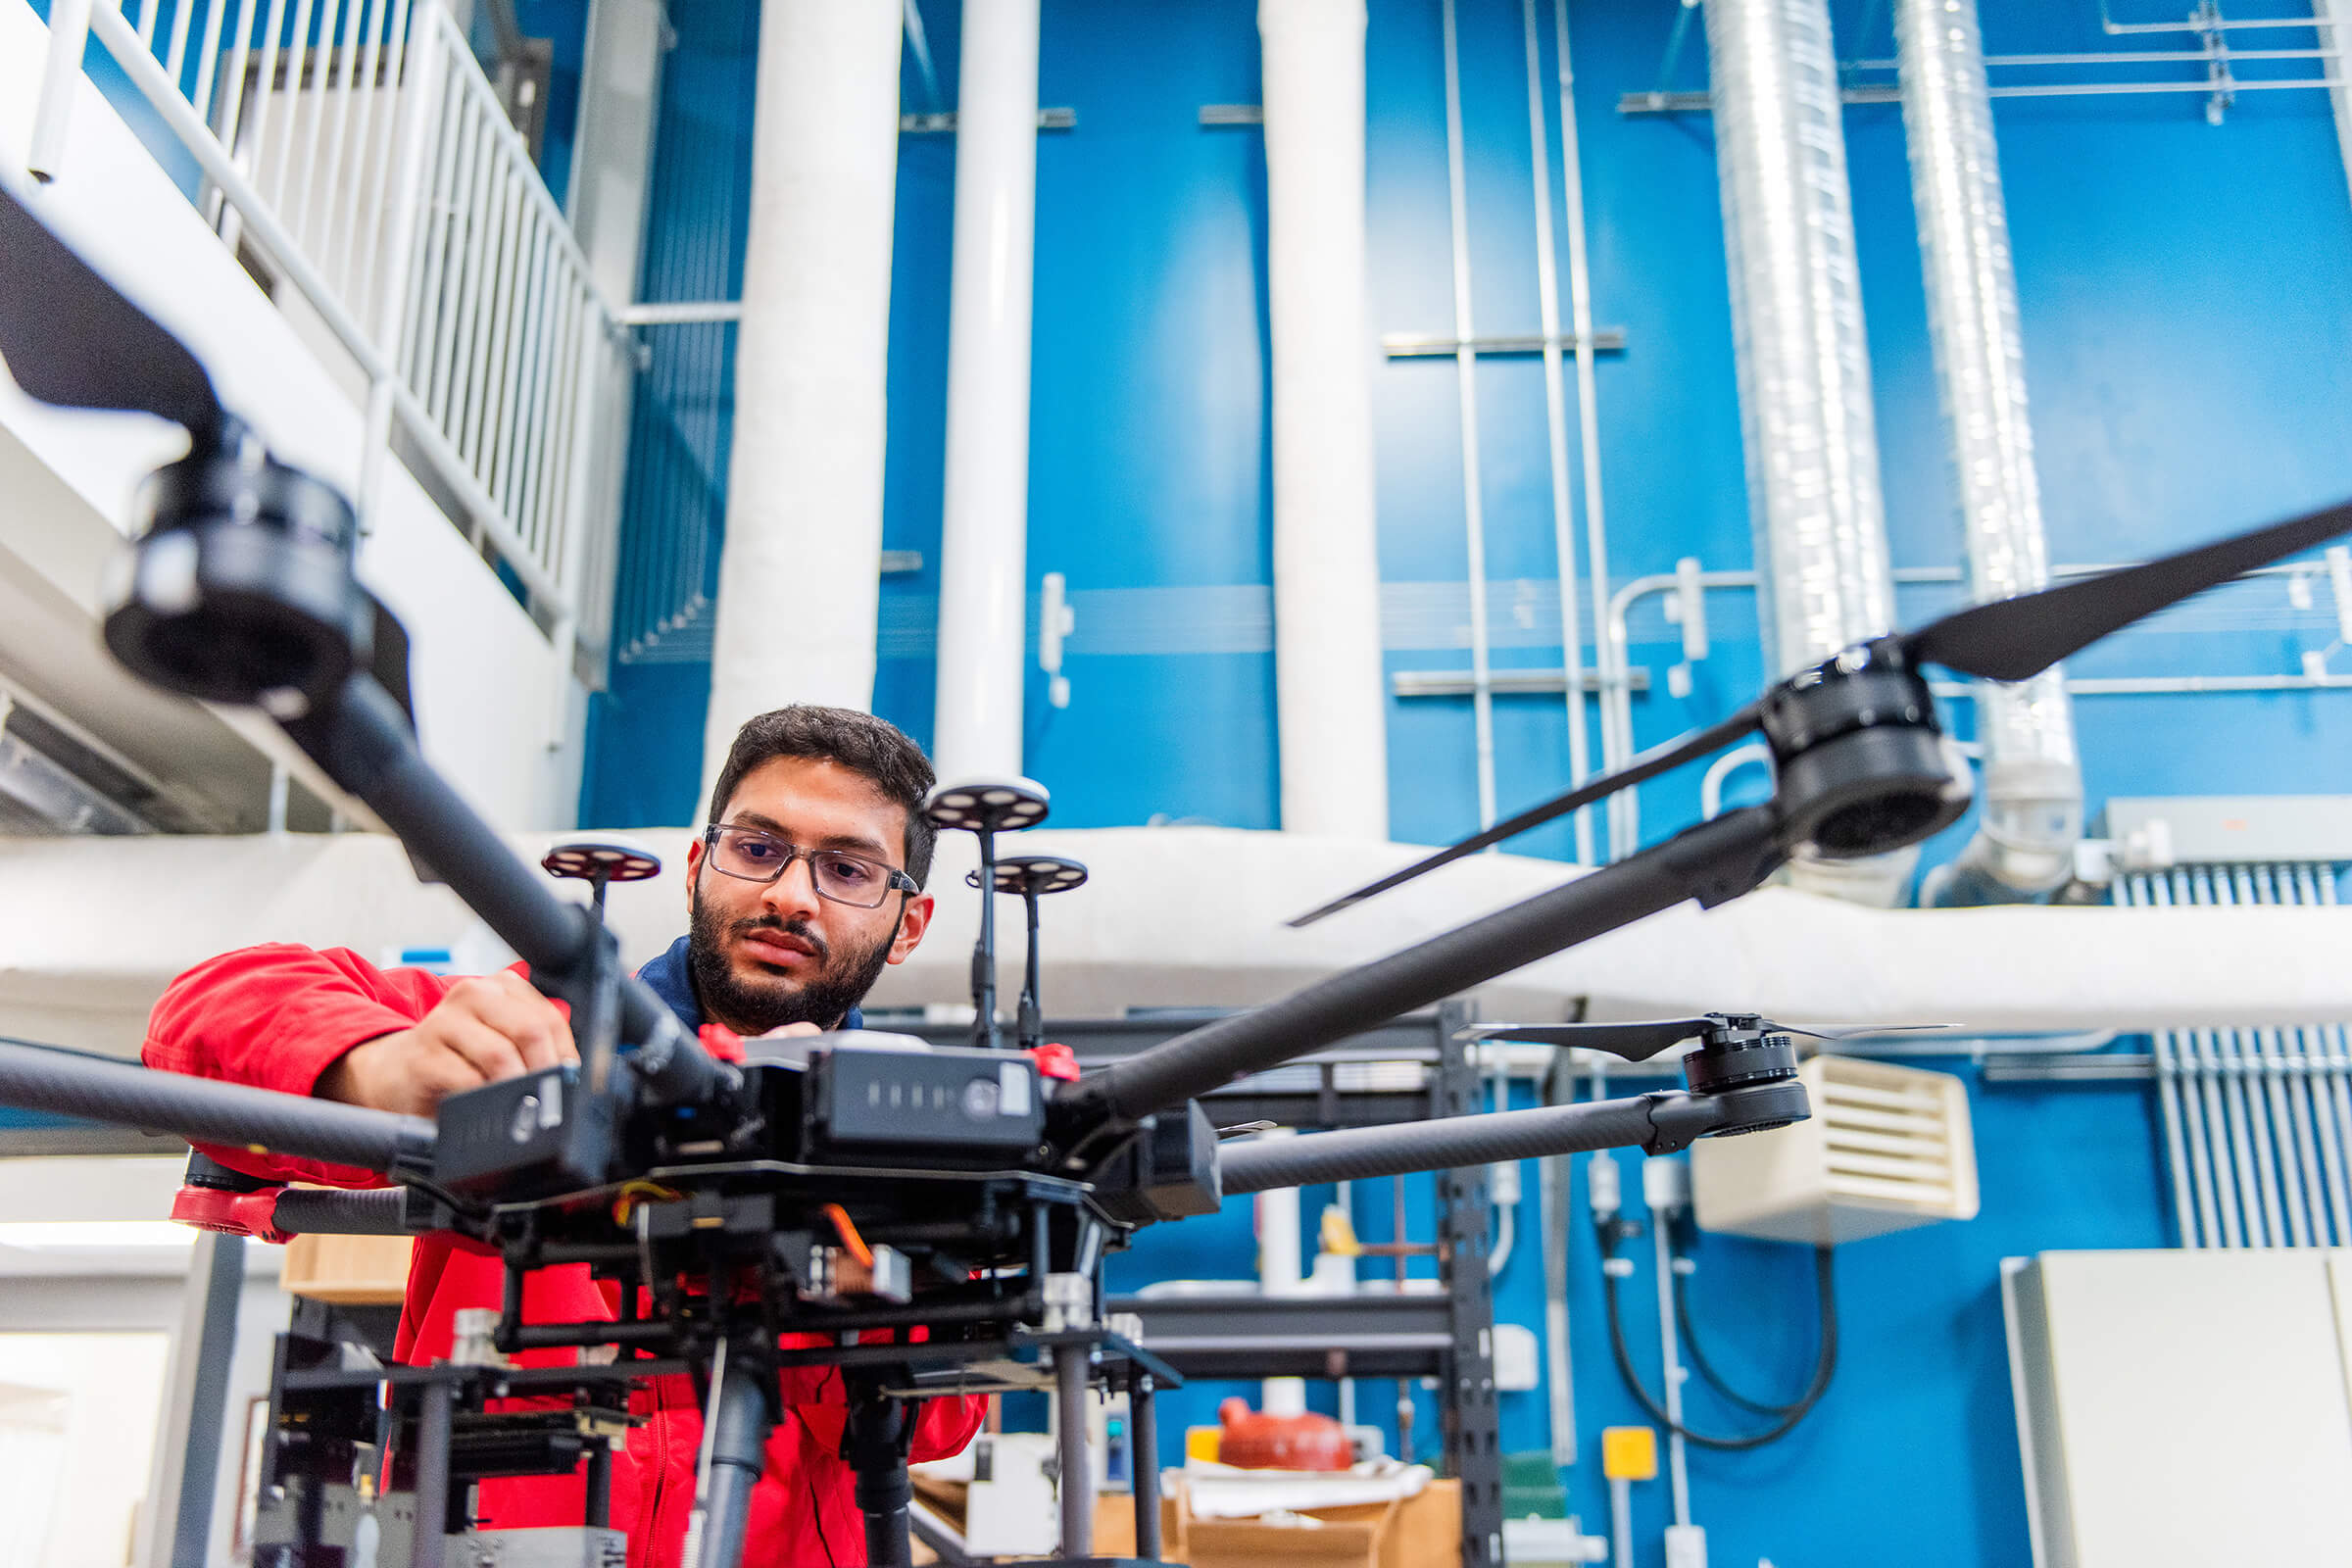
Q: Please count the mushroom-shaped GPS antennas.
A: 3